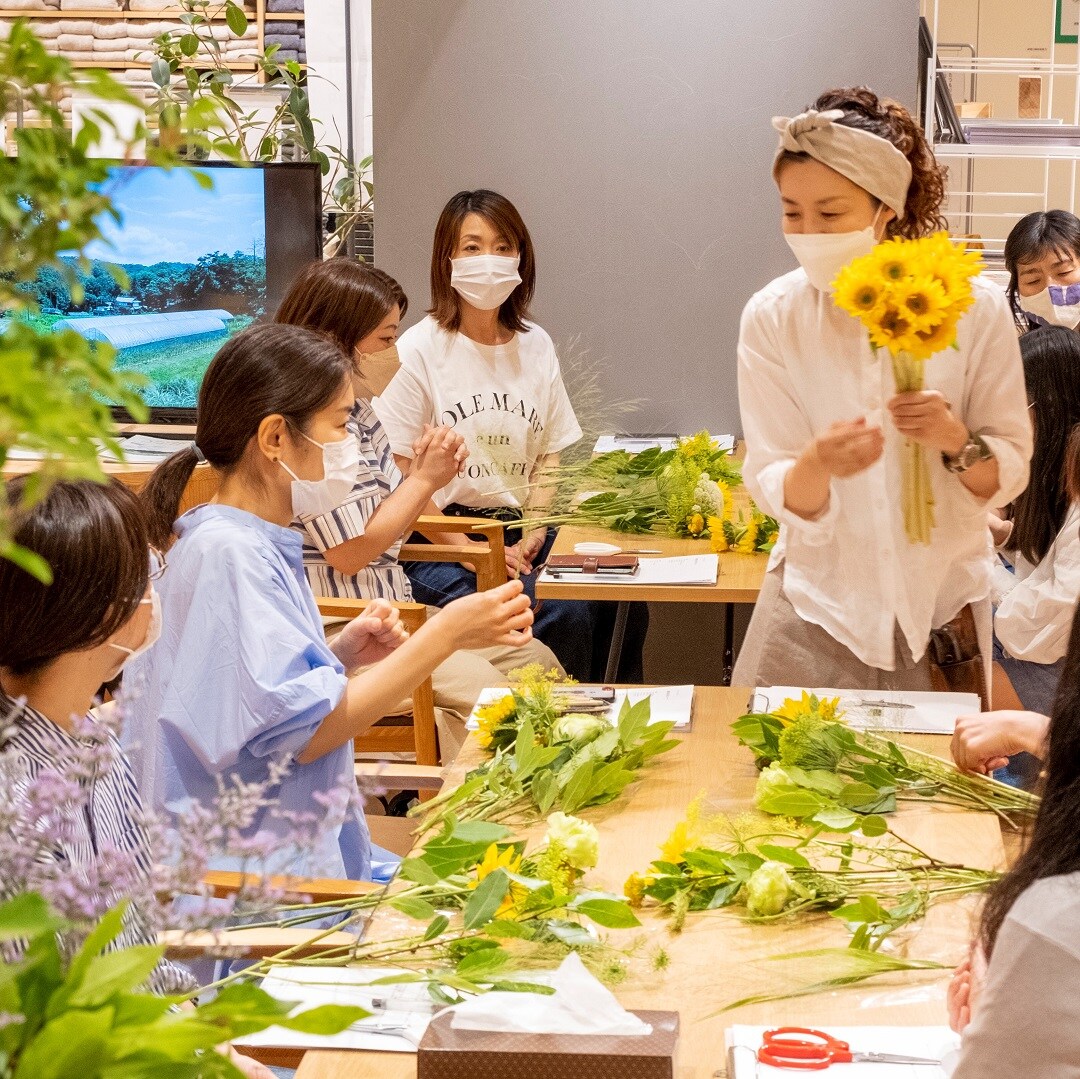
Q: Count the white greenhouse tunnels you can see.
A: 2